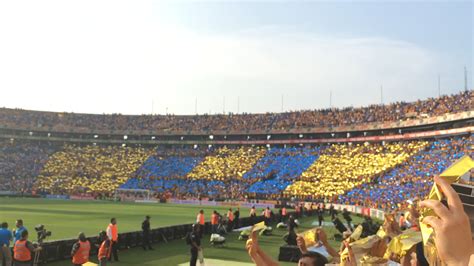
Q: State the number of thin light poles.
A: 9